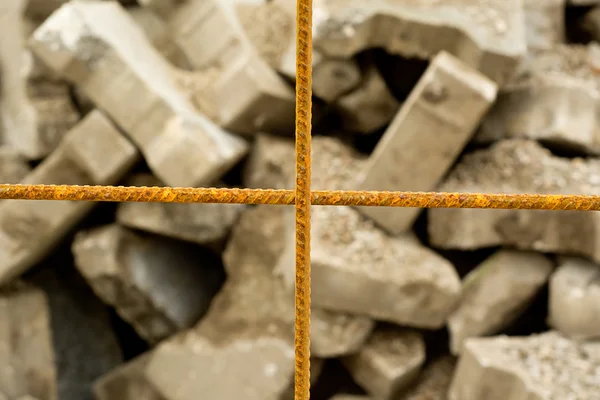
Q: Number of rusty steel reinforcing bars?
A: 2